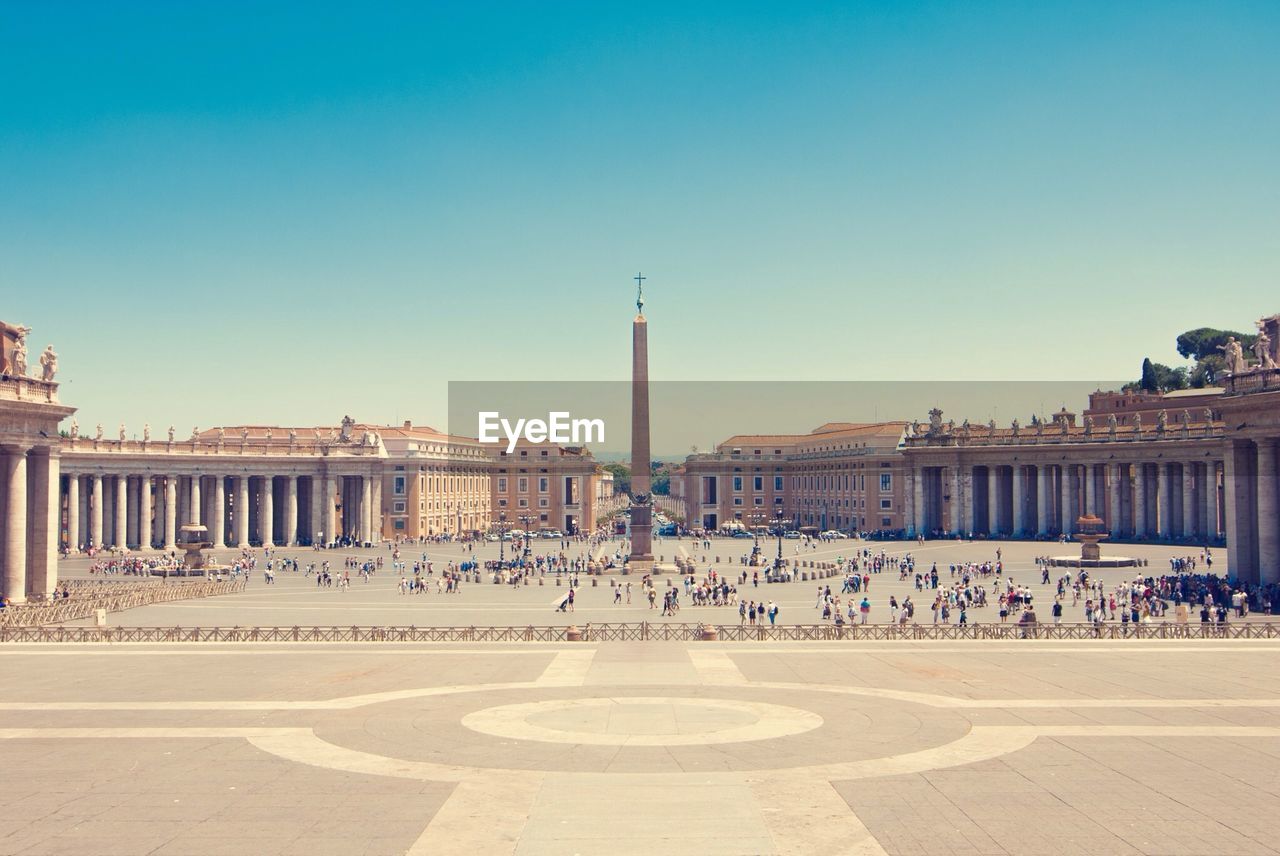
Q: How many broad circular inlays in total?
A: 2